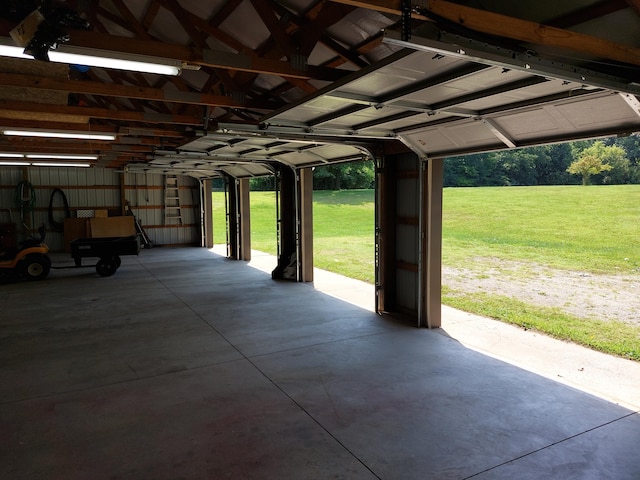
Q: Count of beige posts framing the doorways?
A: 4